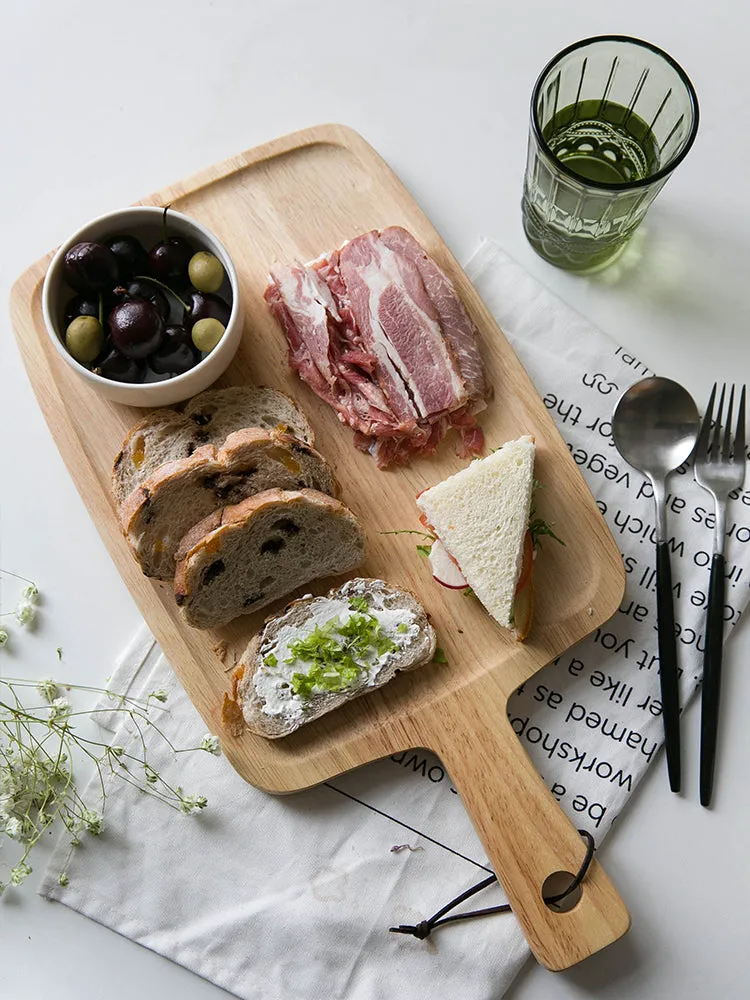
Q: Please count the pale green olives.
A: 3